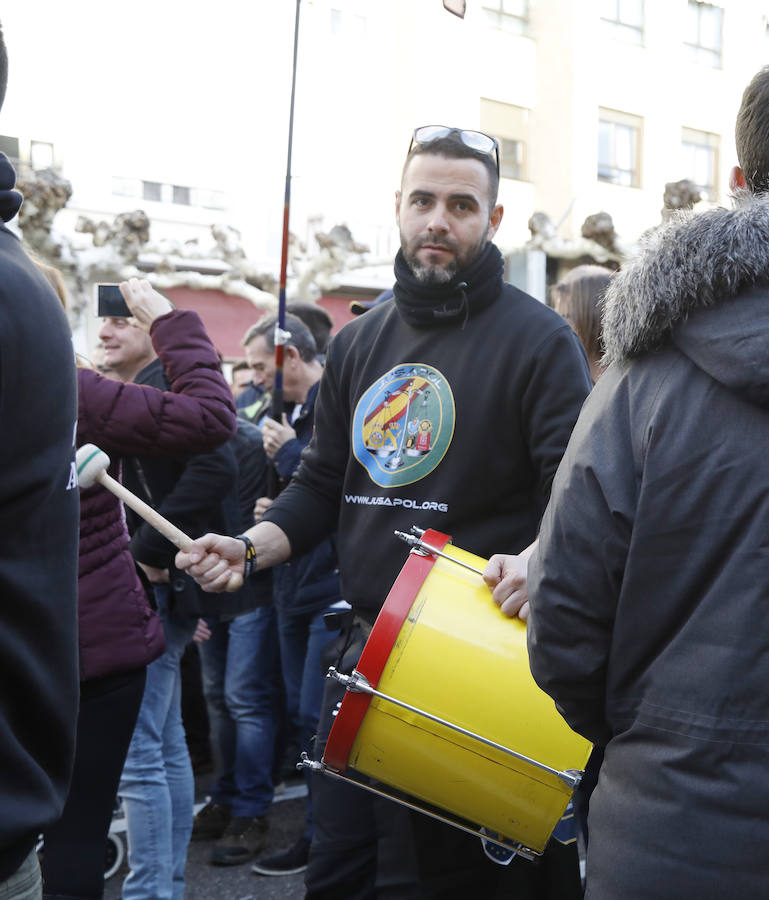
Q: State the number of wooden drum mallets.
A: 1